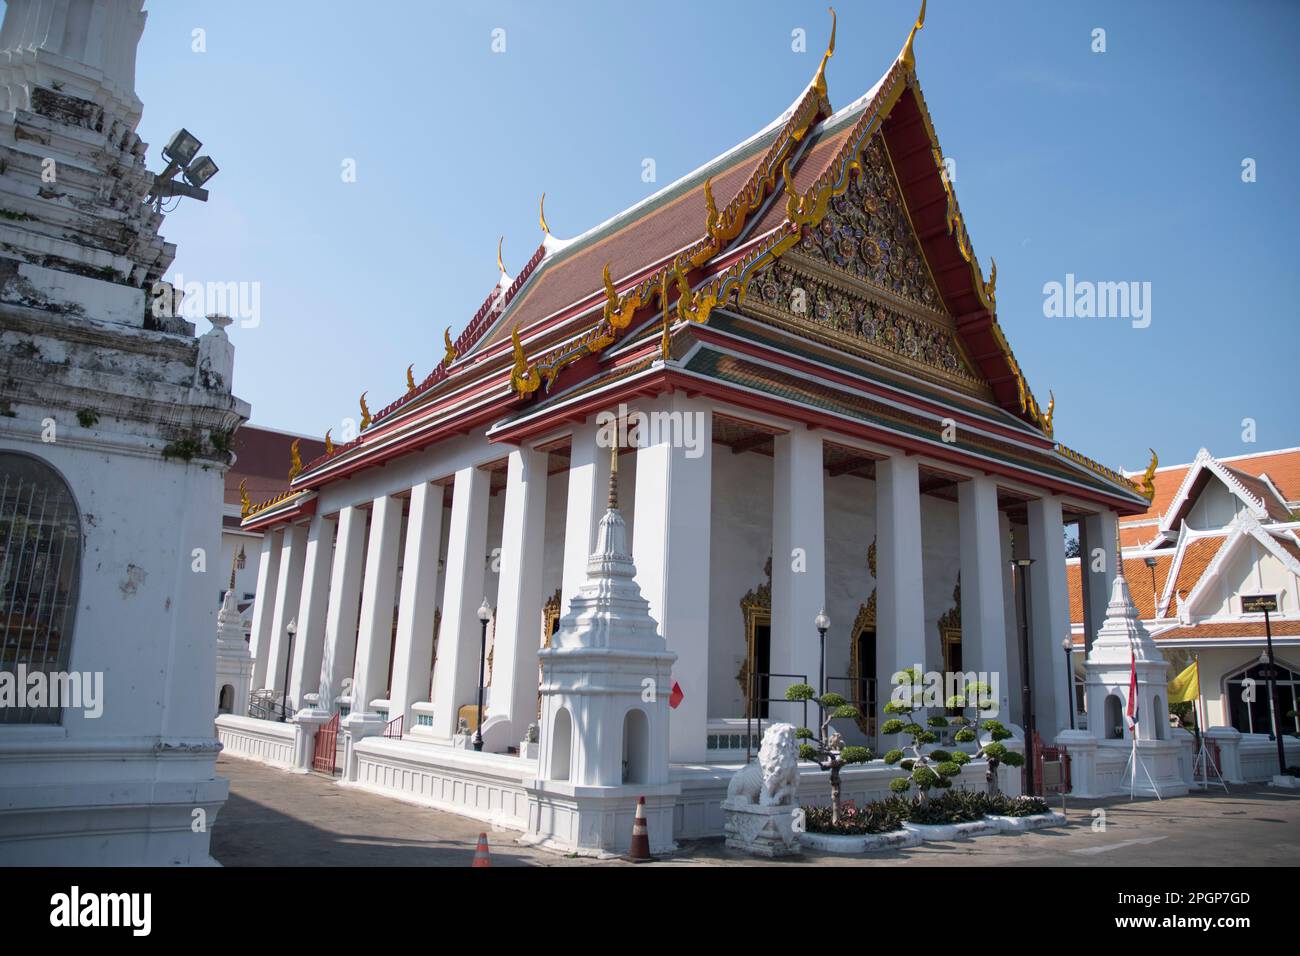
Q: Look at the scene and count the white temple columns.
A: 15